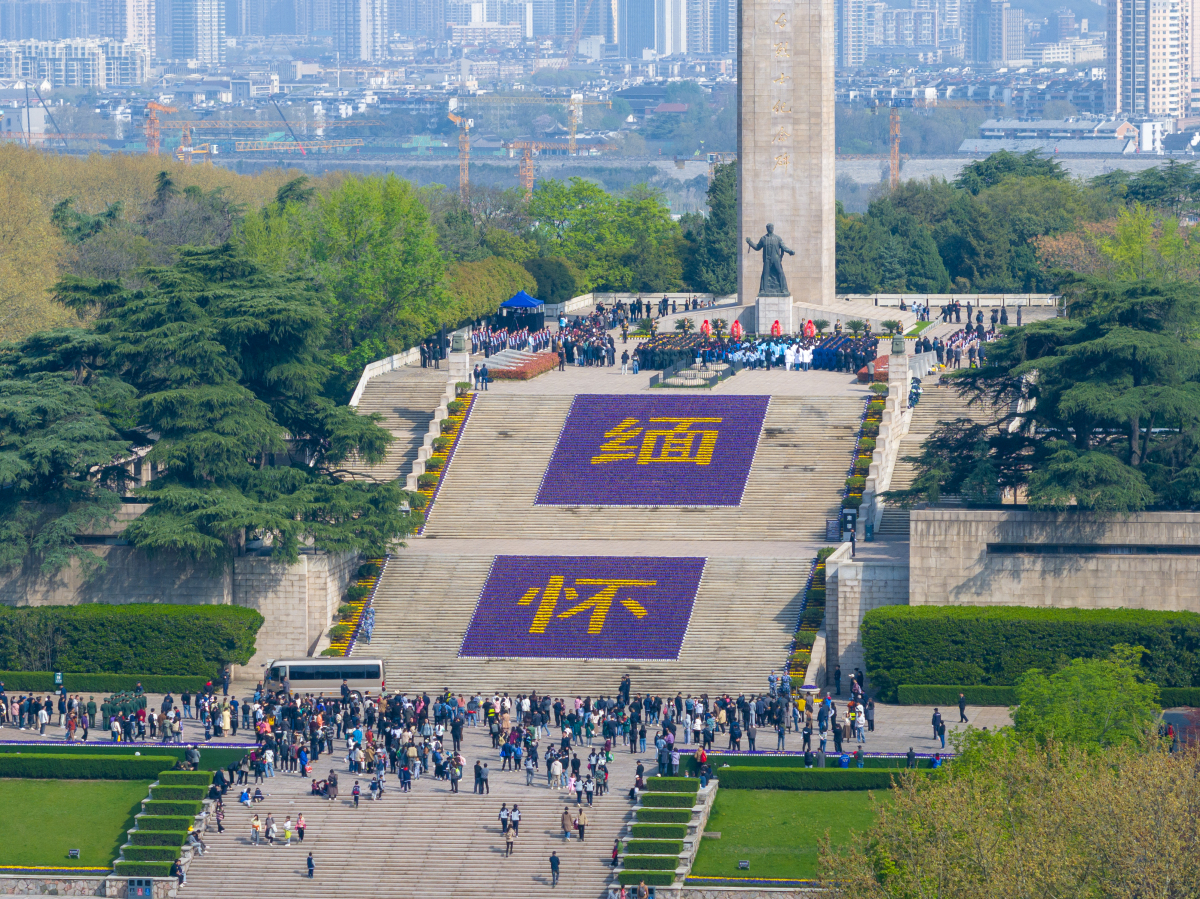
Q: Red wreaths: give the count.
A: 4